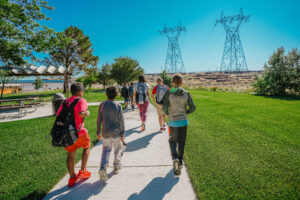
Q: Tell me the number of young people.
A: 7